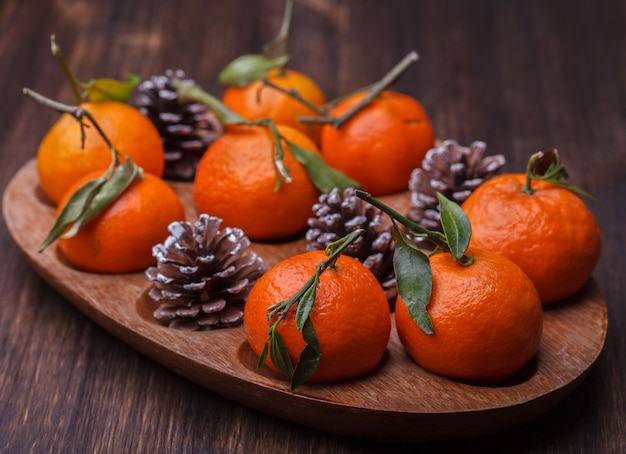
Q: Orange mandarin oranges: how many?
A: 8